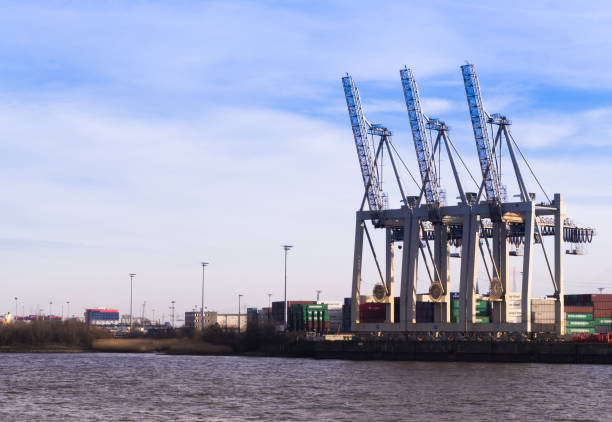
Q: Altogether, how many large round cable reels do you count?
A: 3